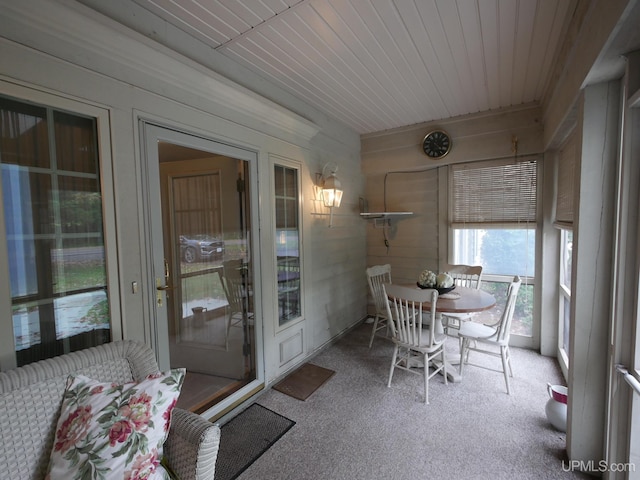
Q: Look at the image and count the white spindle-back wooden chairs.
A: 4